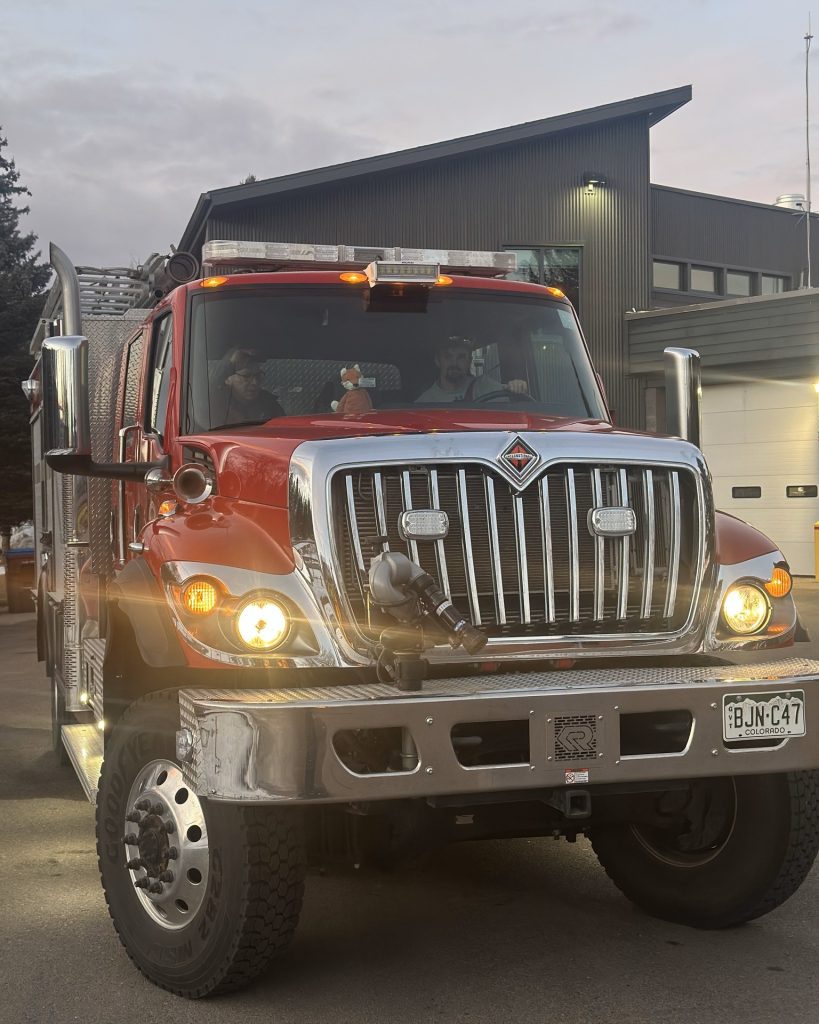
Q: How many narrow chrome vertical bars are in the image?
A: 13